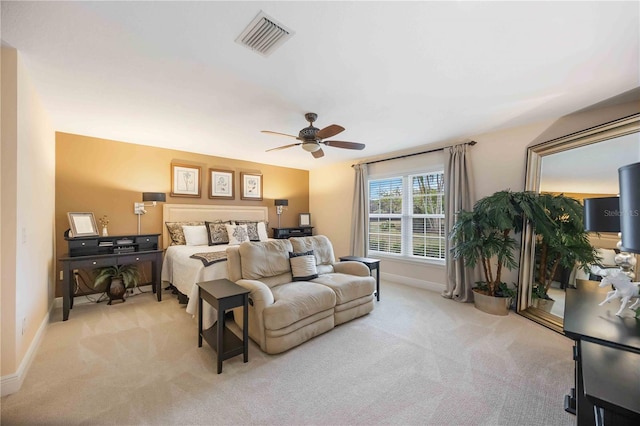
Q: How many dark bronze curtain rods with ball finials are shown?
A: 1